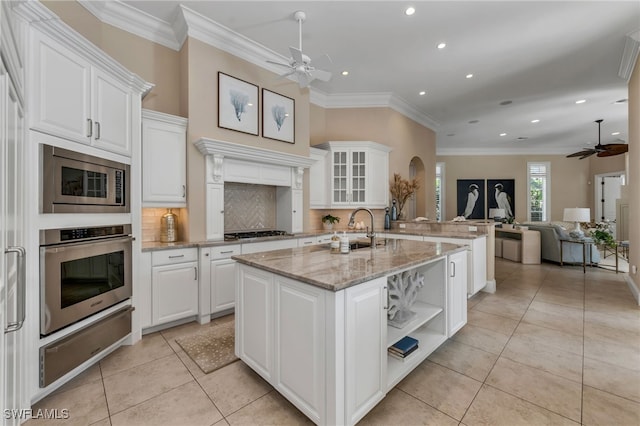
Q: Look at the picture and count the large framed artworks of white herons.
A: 2